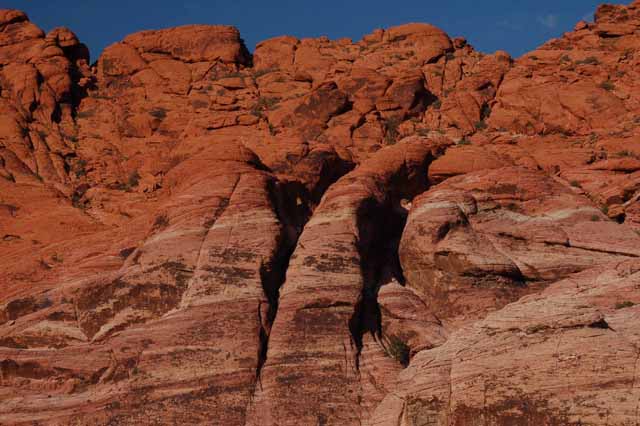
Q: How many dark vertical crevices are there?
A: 2